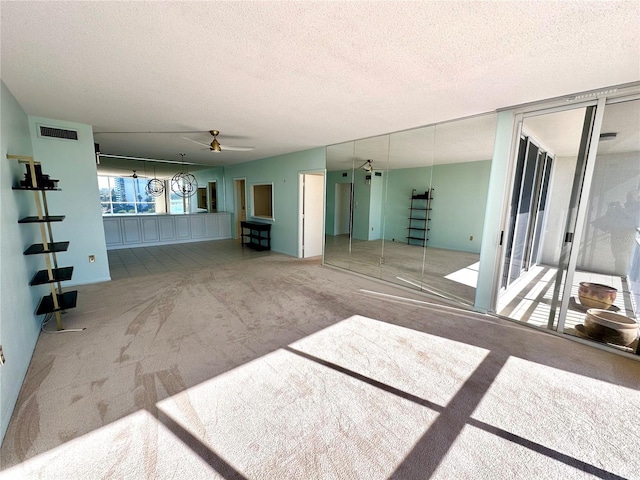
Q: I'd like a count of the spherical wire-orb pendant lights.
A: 2